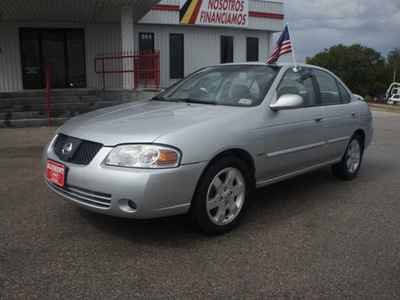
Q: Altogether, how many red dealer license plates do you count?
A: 1